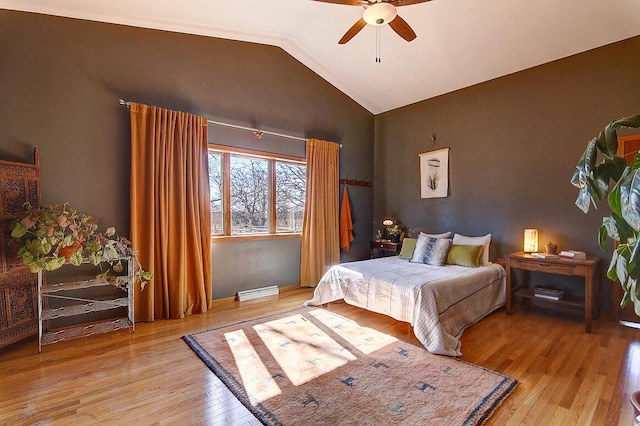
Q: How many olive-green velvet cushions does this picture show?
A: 2